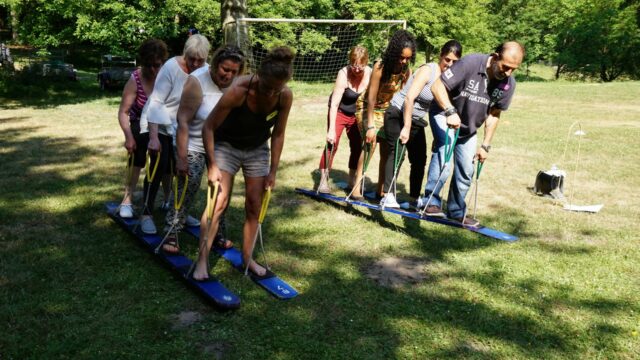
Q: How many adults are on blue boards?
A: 8